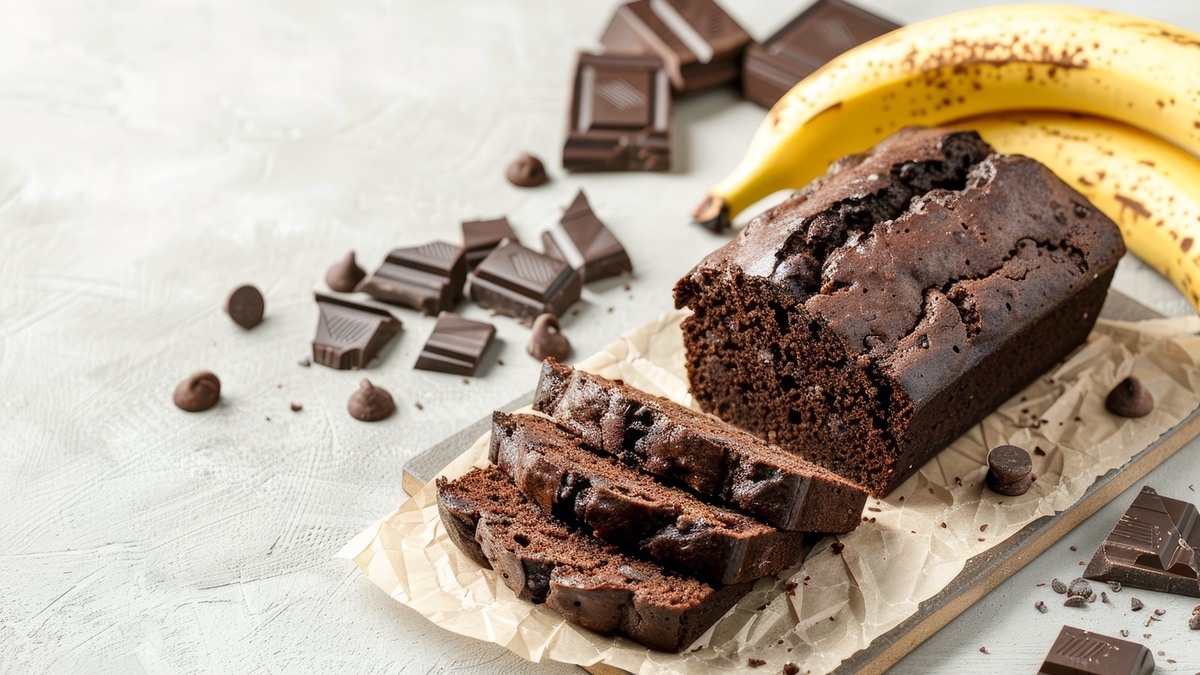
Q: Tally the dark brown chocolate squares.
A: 11